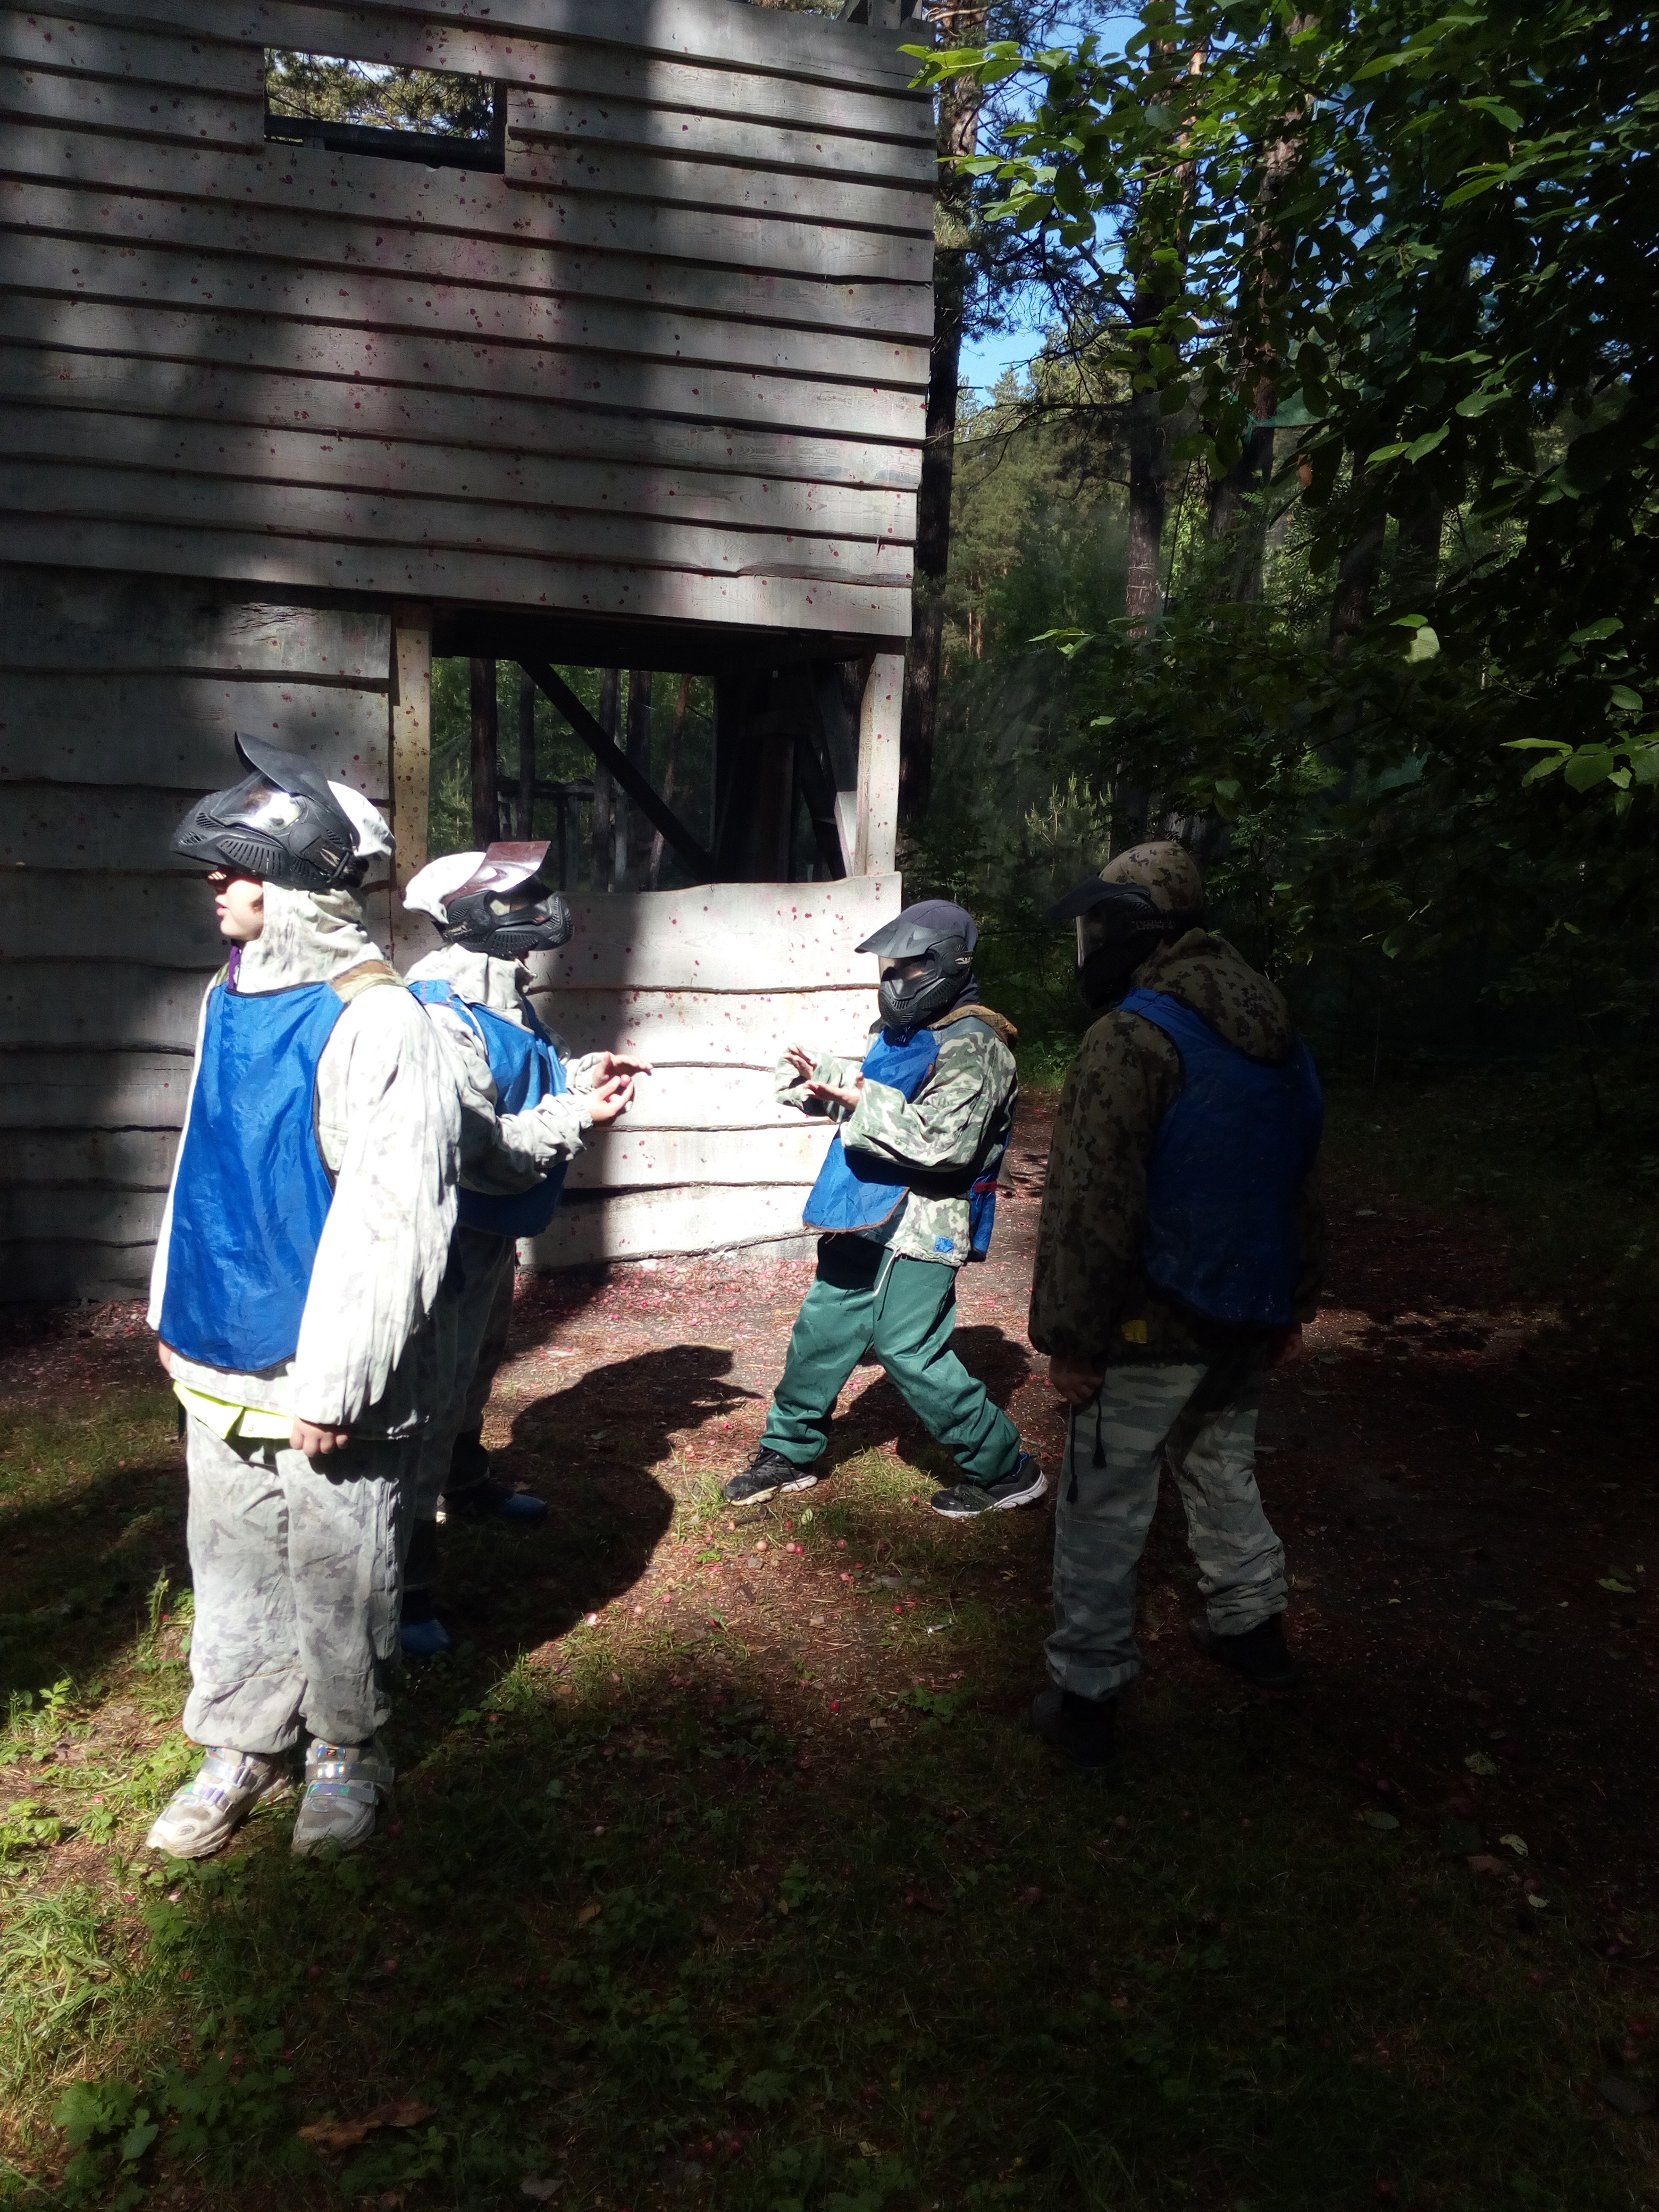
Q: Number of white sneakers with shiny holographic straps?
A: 2